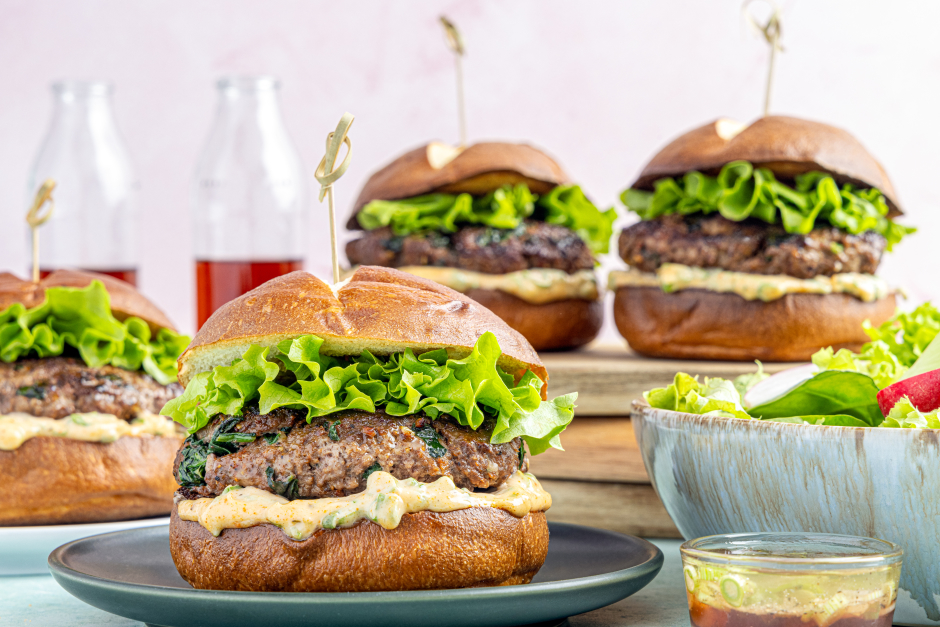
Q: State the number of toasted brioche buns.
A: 4